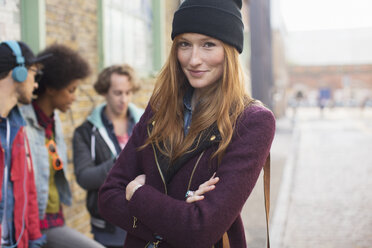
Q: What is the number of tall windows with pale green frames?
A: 2